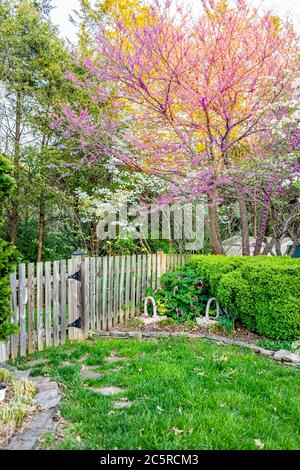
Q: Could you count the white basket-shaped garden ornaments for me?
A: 2